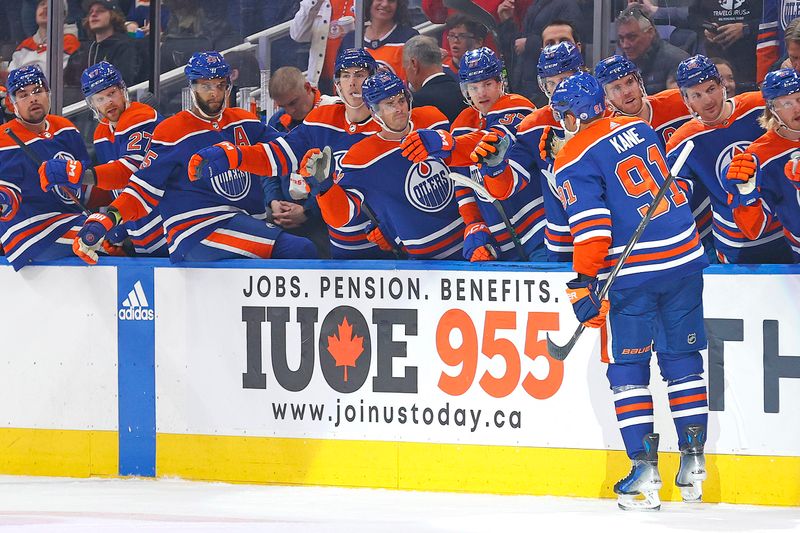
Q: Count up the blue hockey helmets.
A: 11